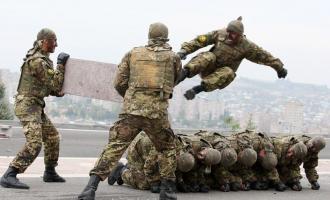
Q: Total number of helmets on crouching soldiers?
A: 7